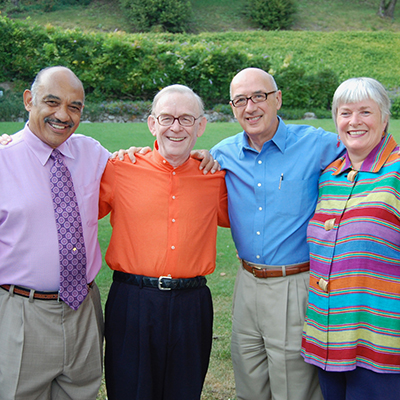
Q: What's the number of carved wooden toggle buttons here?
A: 3